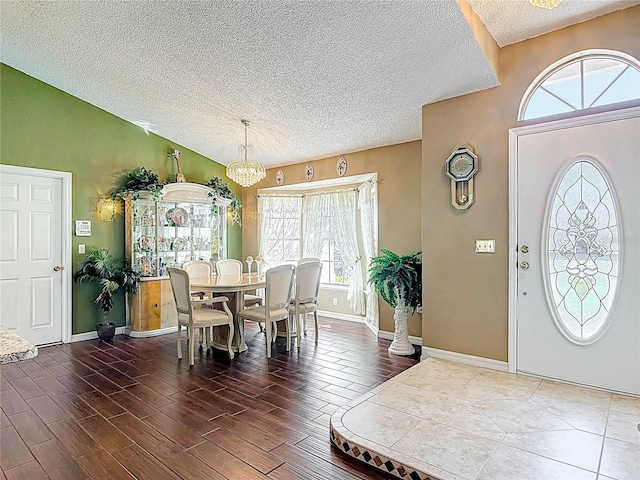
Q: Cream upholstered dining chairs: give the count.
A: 6